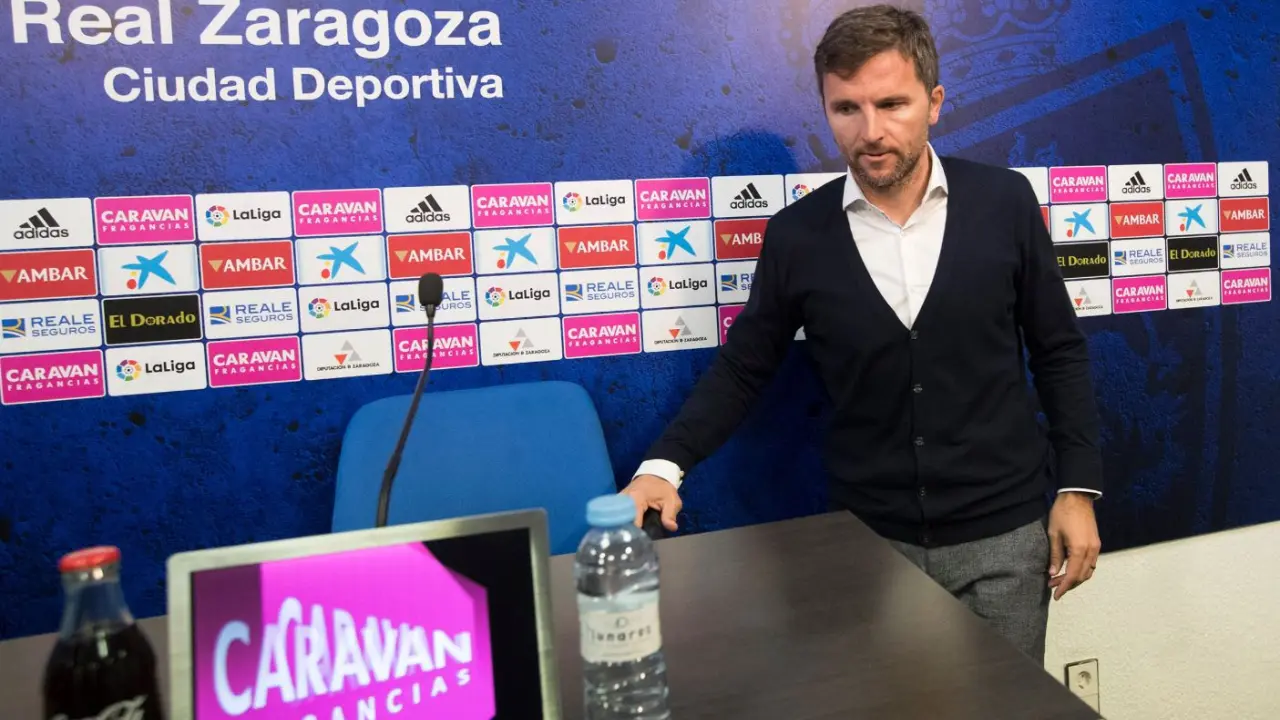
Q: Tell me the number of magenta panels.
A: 13